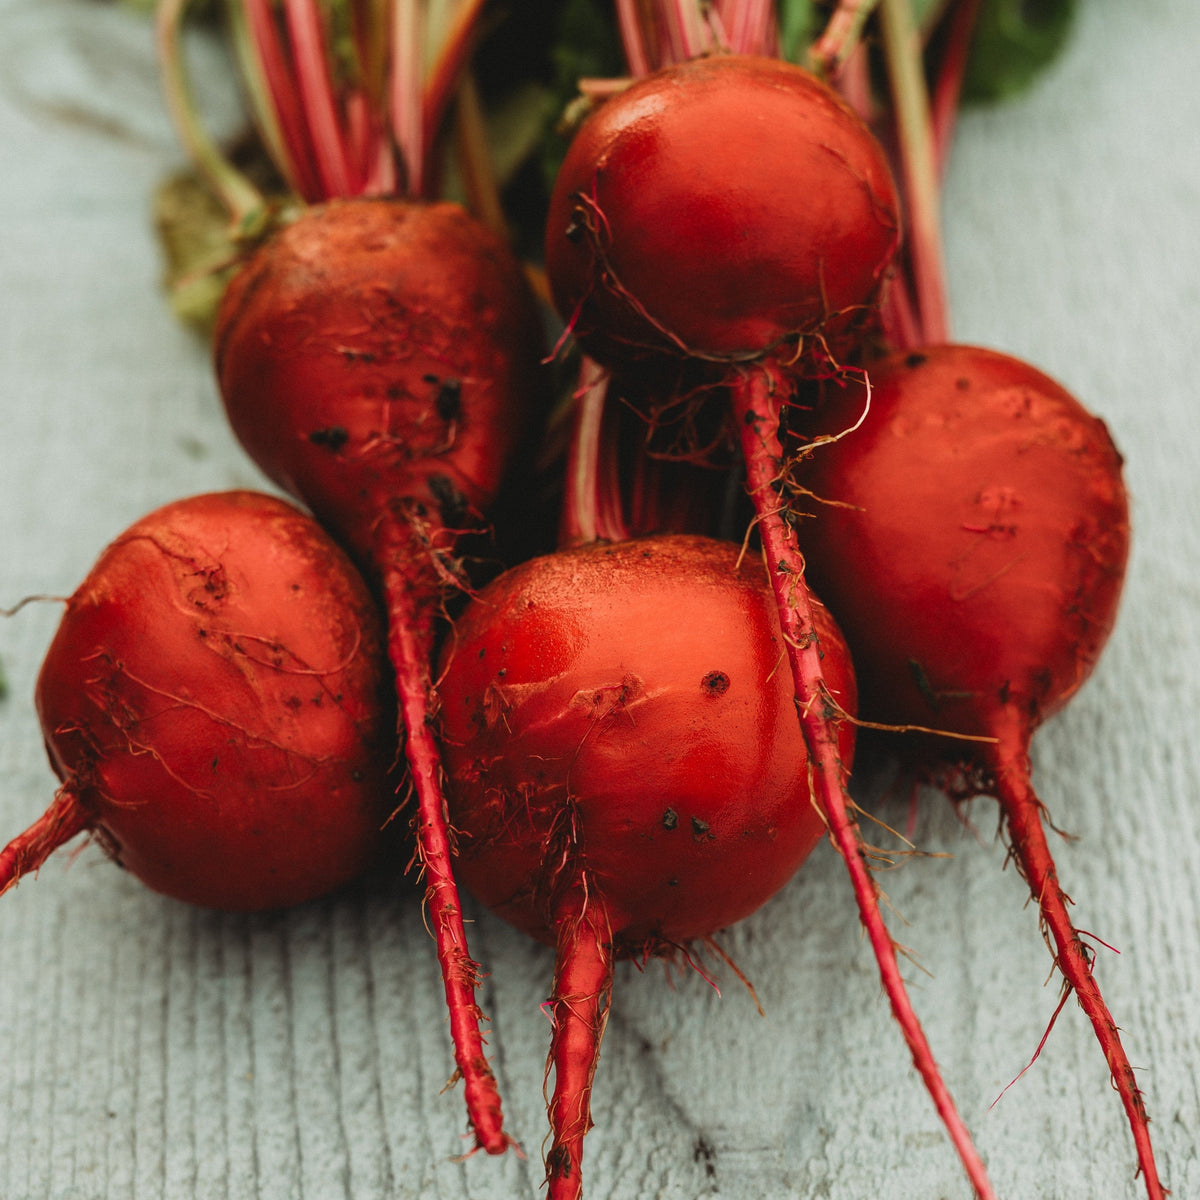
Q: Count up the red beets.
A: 5